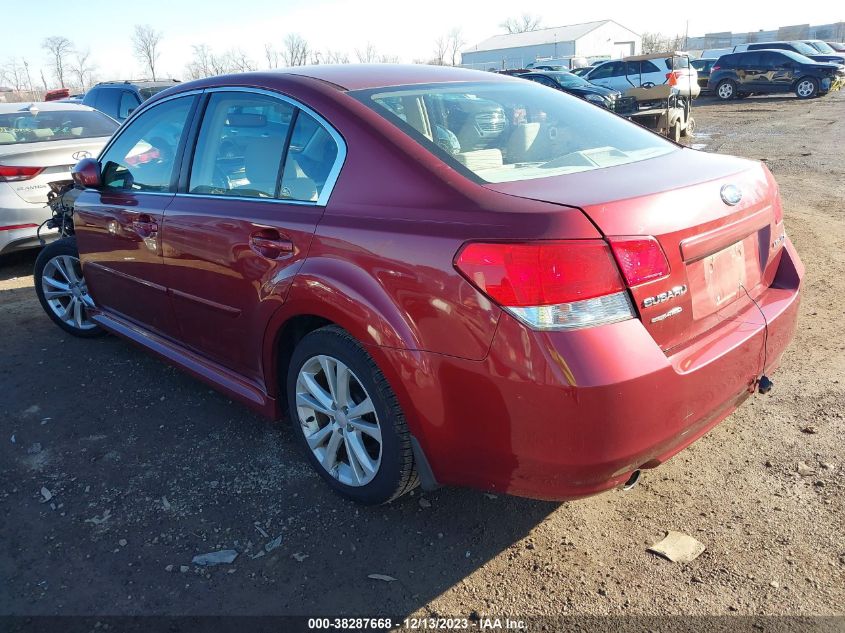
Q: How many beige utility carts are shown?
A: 1